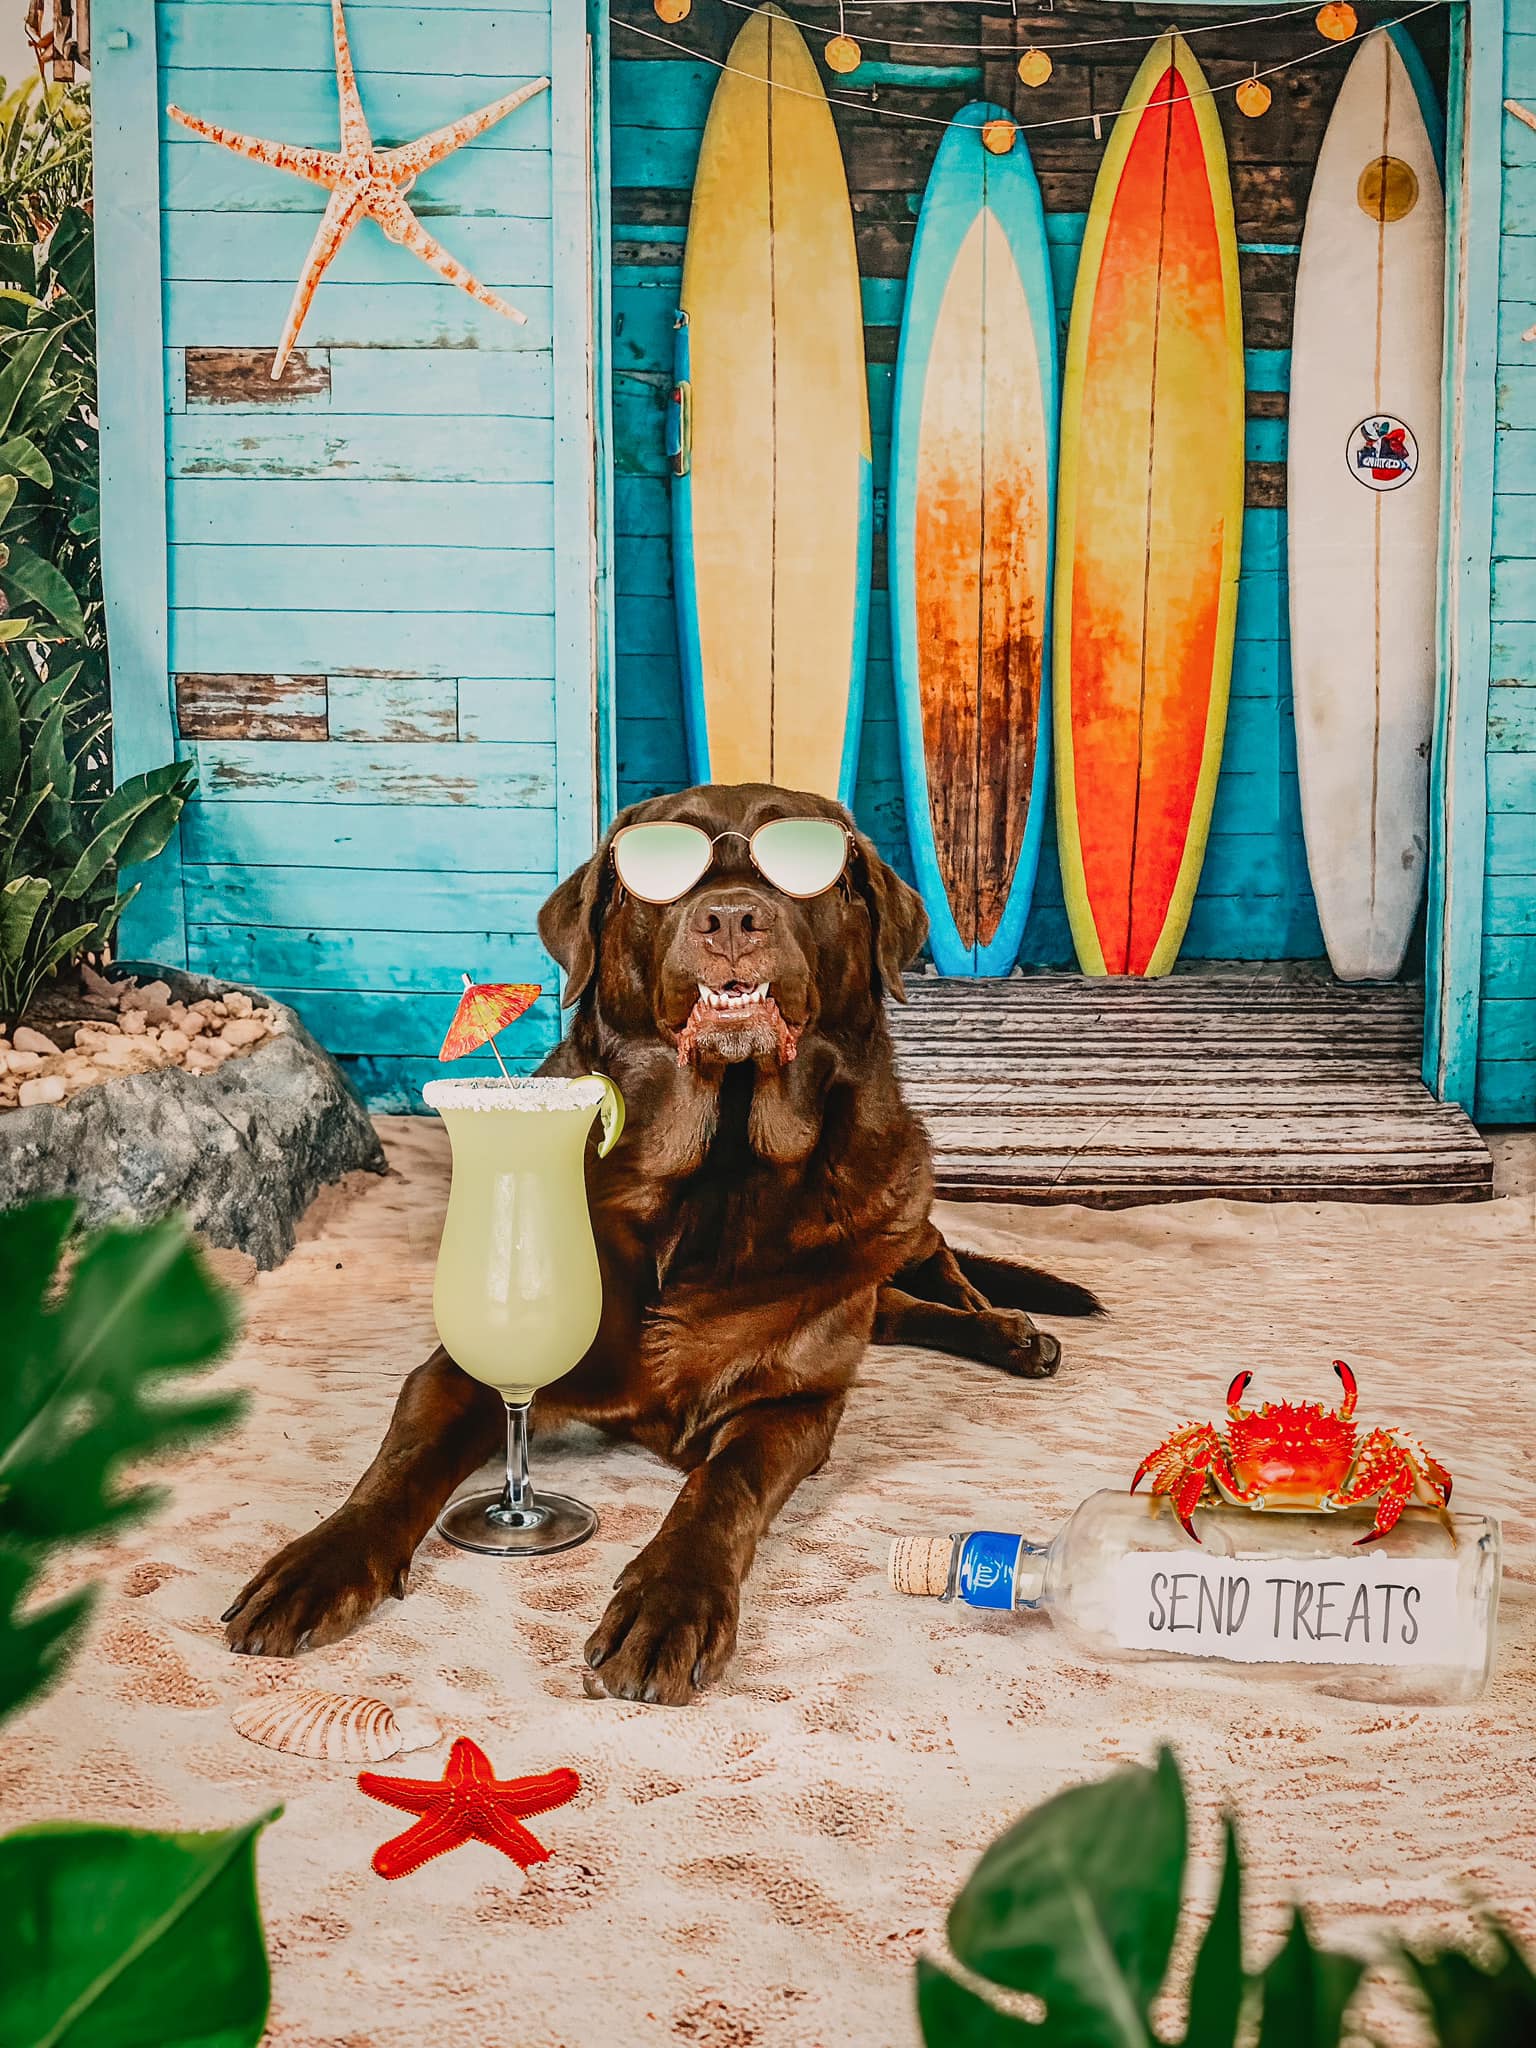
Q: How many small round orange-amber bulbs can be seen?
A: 6